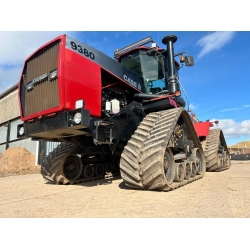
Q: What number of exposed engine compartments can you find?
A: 1